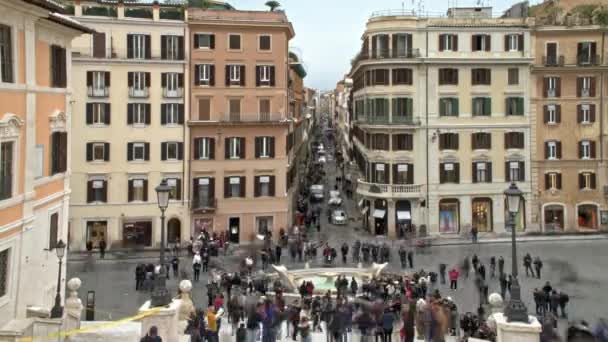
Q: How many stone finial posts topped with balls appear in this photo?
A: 3